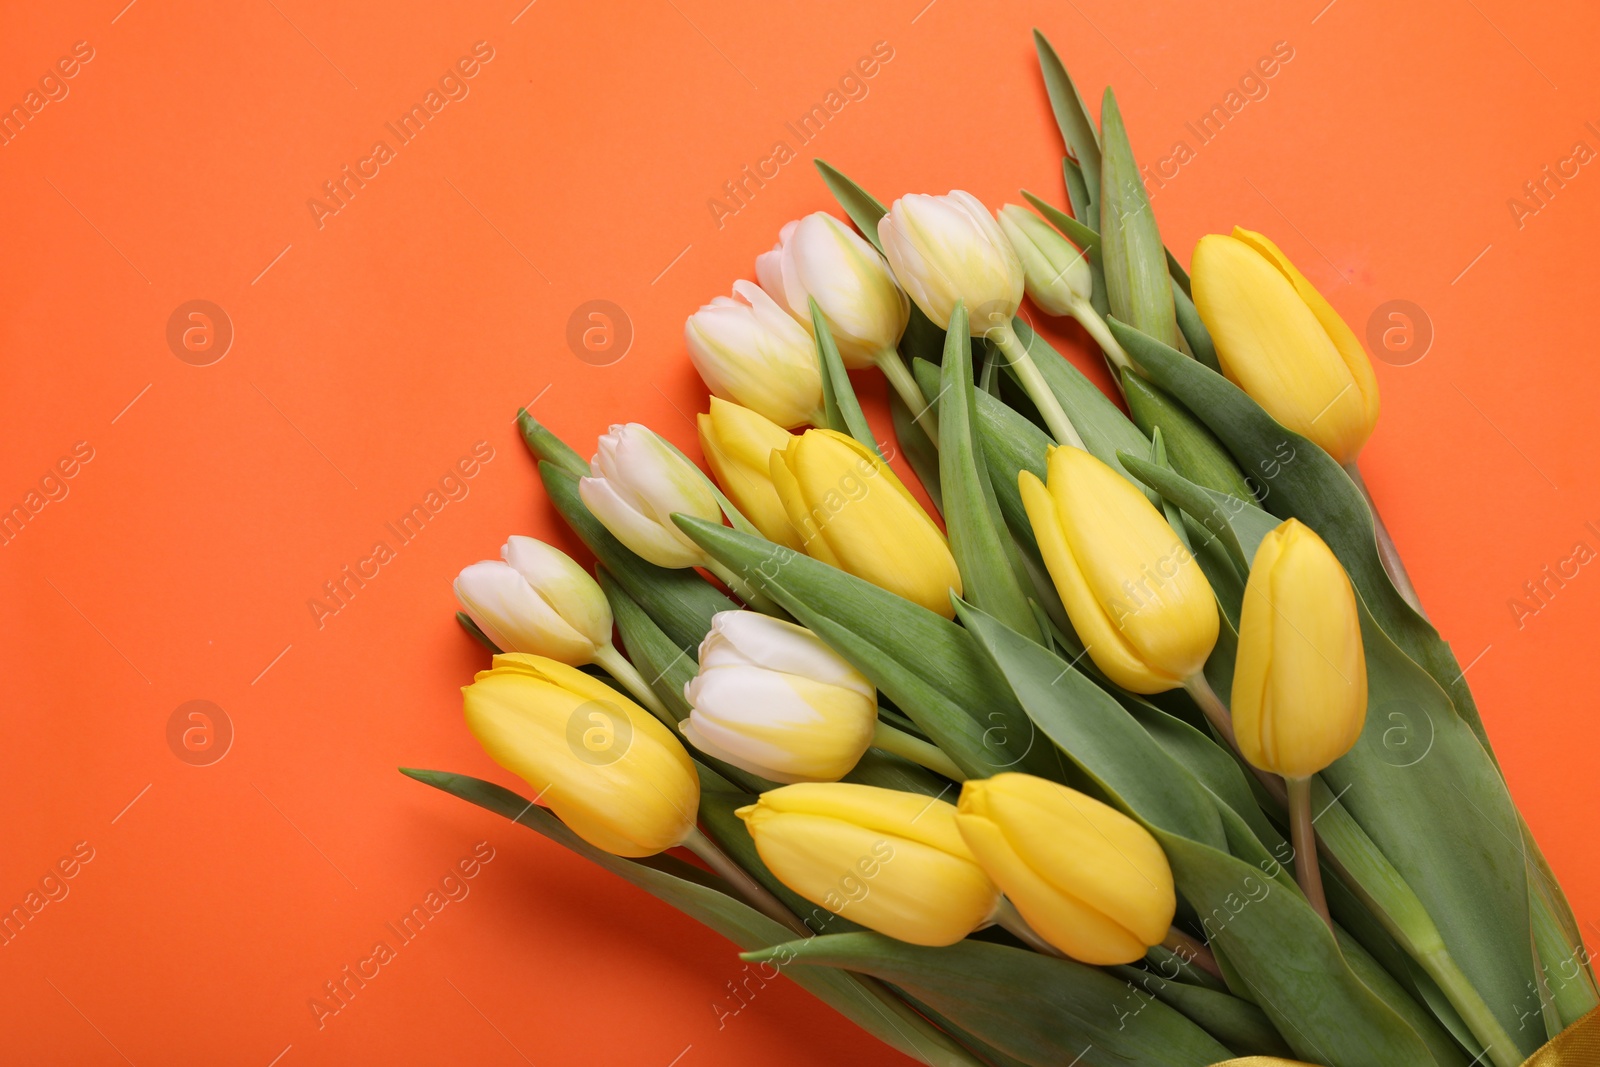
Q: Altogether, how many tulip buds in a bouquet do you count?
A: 15